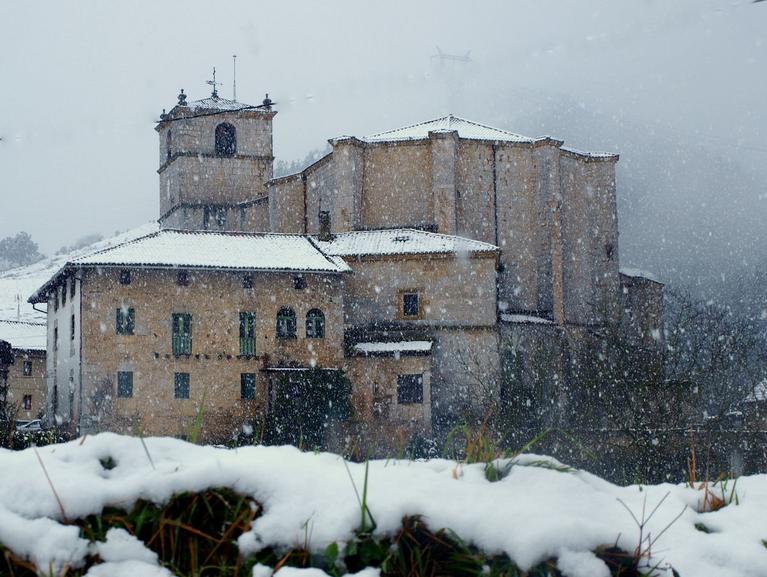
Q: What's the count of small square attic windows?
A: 4